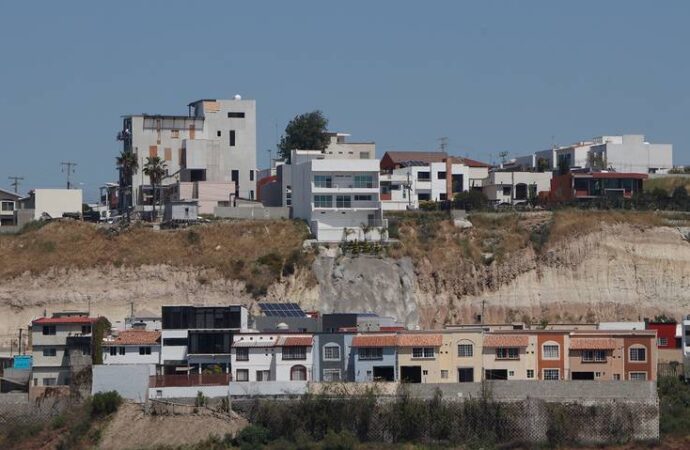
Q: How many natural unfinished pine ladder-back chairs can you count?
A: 0